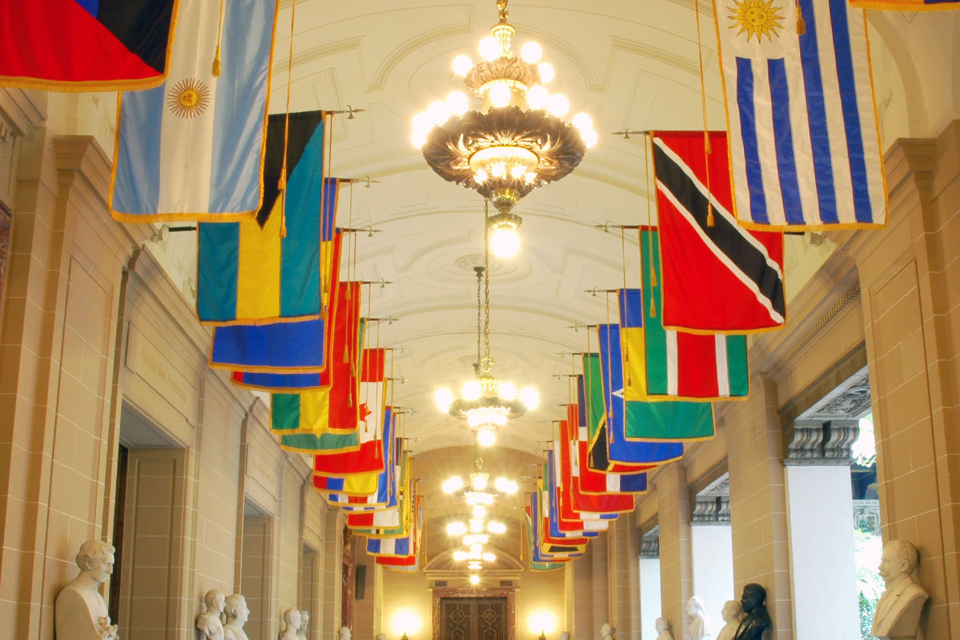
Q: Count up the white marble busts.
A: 13